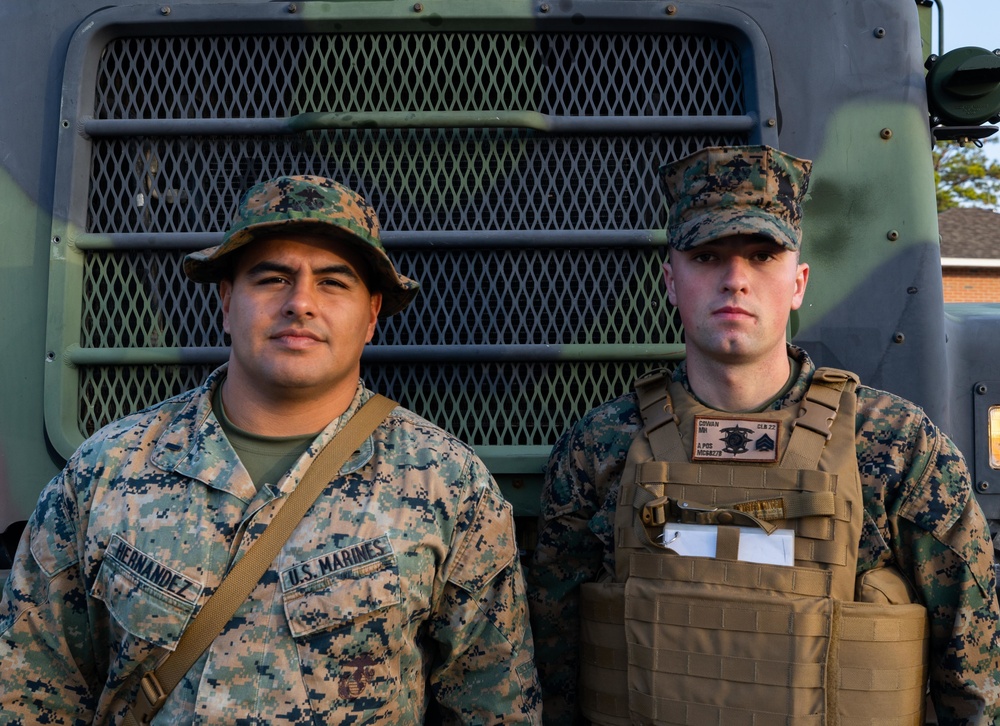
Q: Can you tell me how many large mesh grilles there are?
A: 1